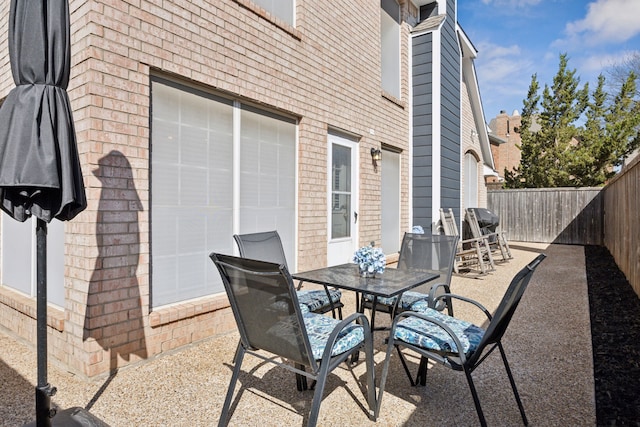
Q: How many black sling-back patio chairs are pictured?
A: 4